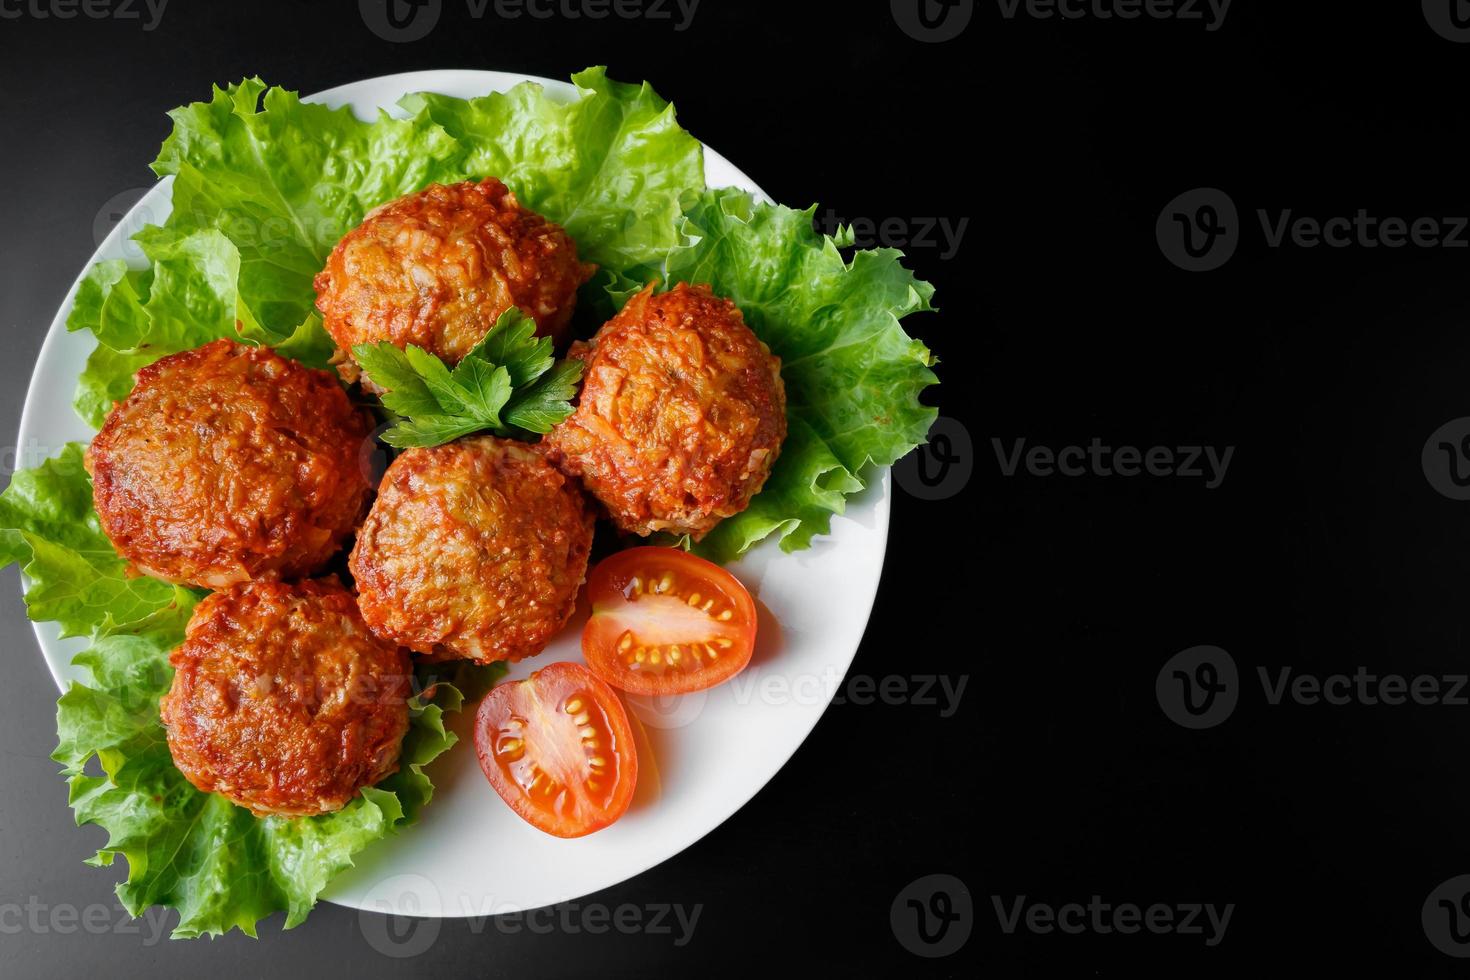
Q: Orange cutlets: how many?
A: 5